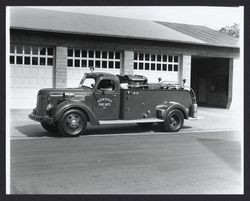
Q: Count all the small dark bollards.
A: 0